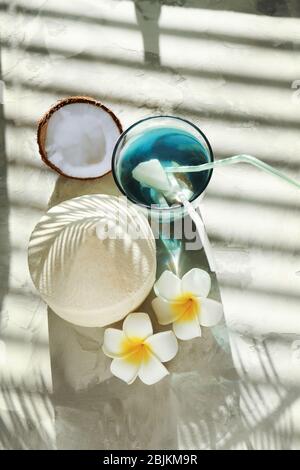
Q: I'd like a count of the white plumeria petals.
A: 10